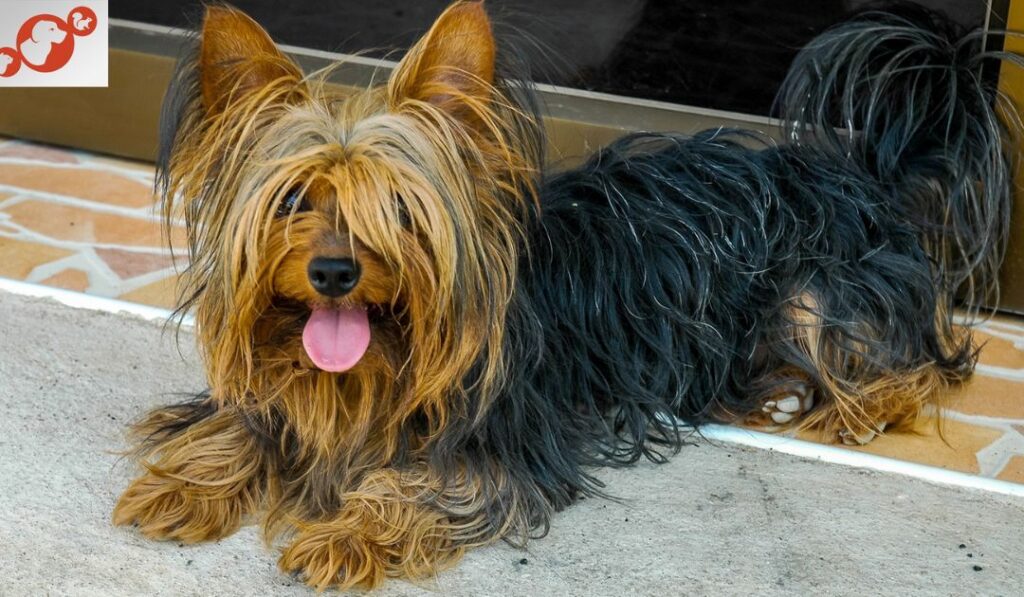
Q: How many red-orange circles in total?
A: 3